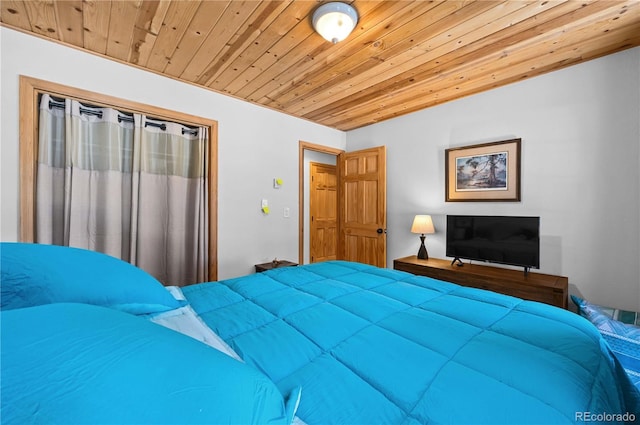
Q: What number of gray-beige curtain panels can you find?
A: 2